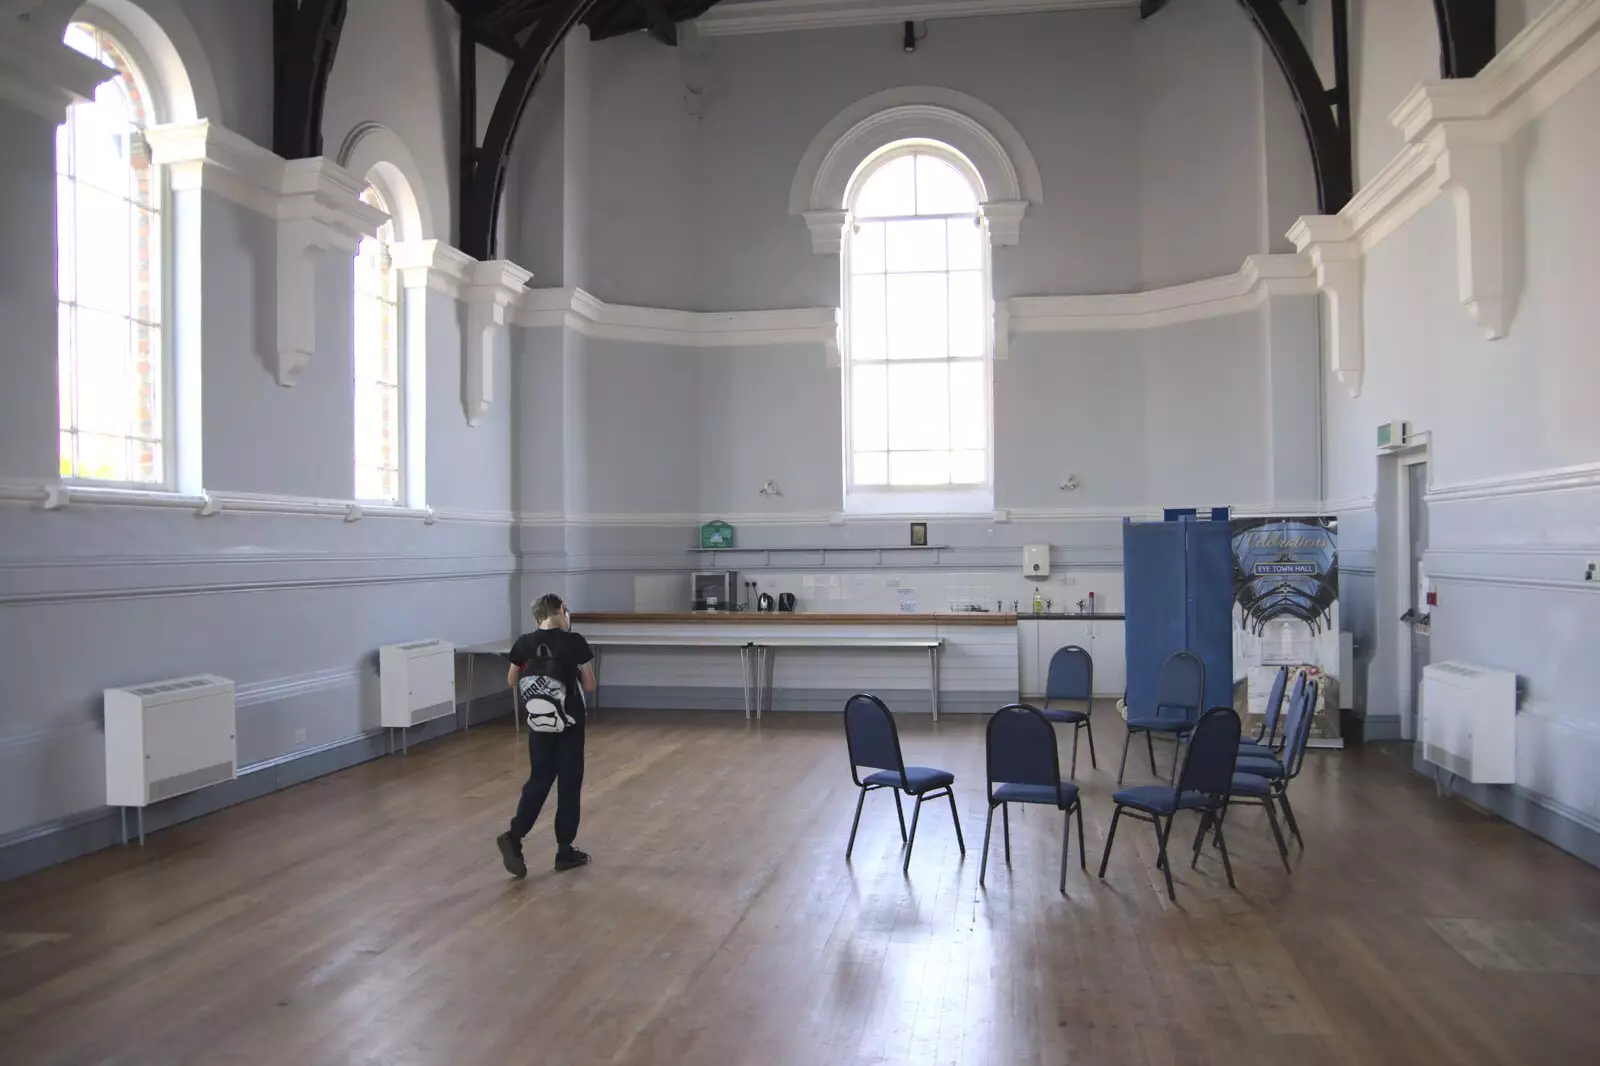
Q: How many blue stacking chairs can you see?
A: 9